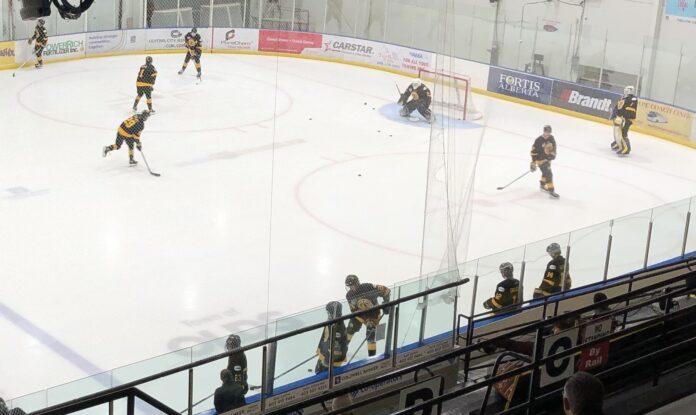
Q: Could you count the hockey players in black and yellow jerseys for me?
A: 12